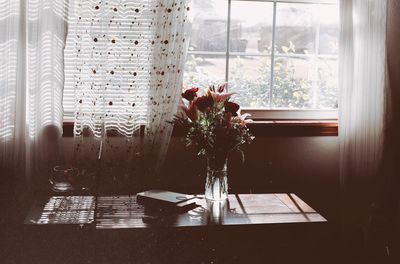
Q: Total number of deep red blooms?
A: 3